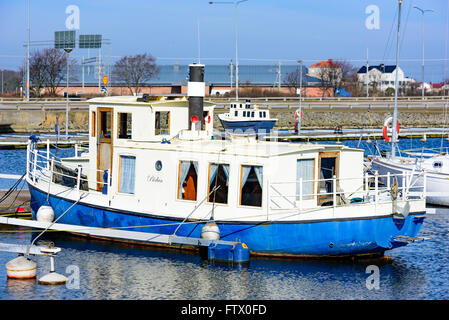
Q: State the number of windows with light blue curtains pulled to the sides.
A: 3